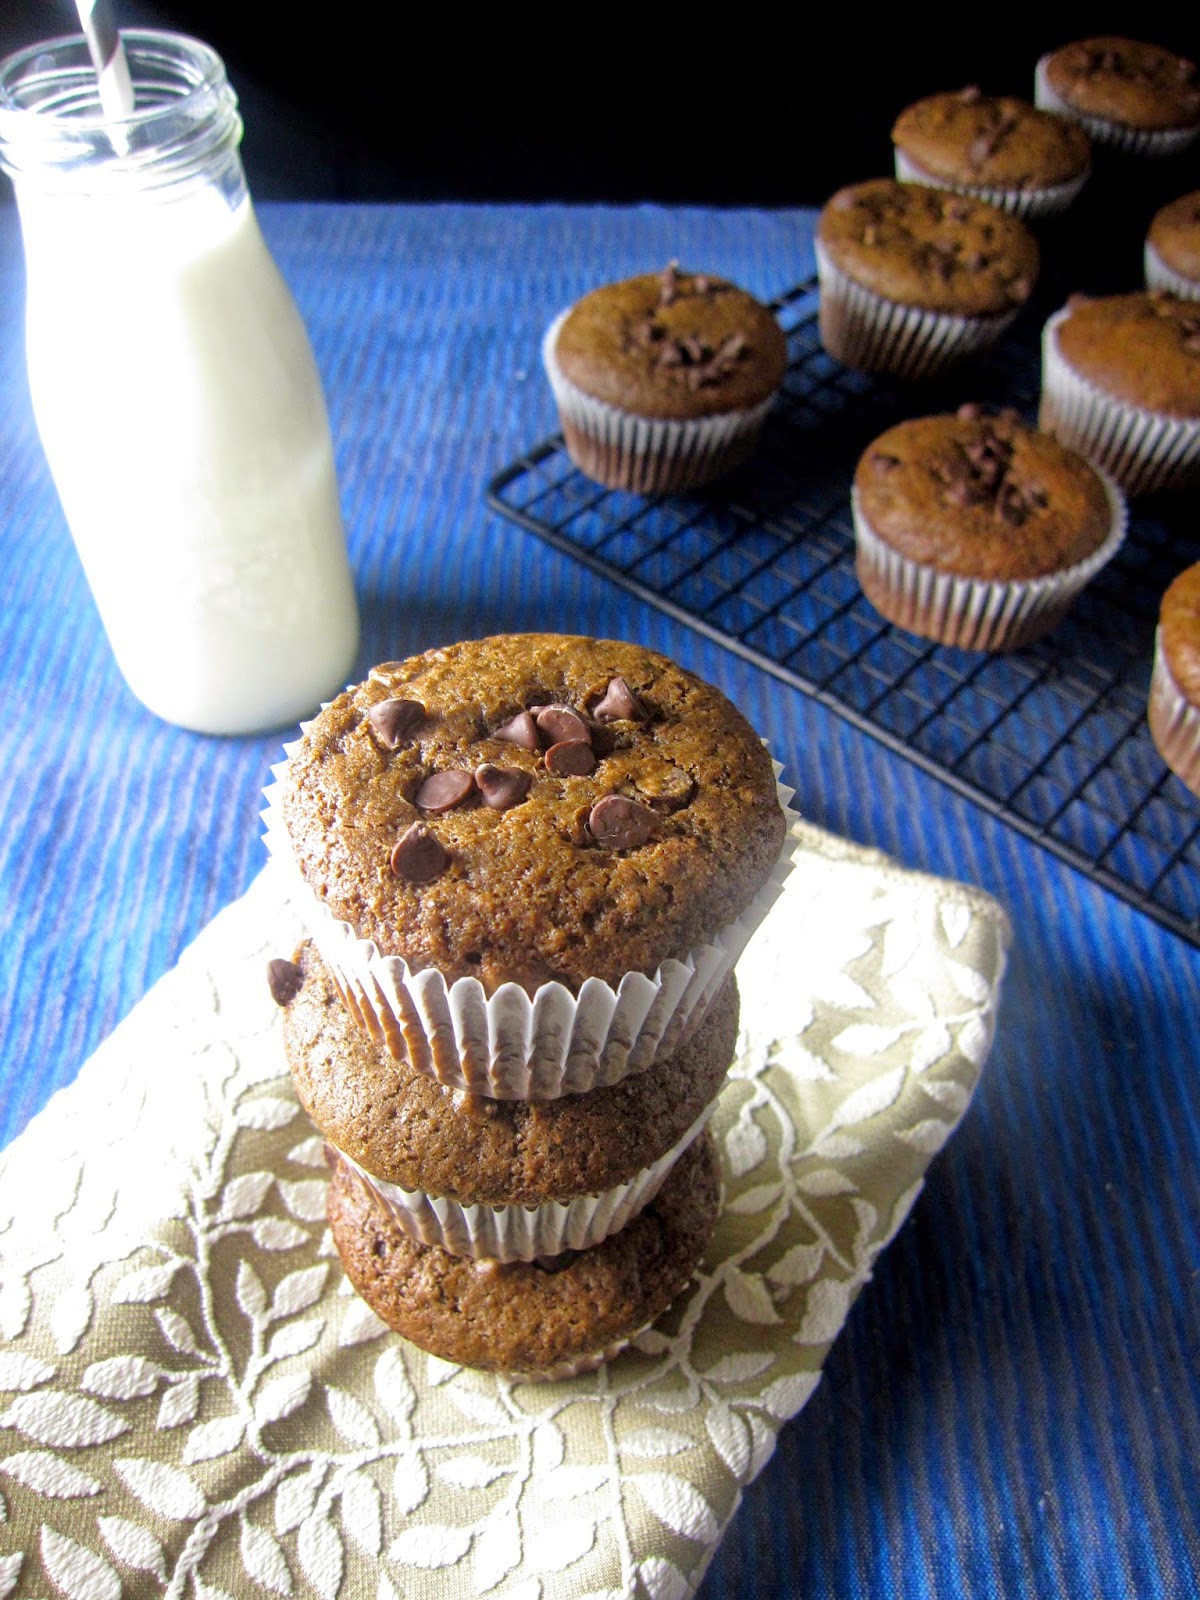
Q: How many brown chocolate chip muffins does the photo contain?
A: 11